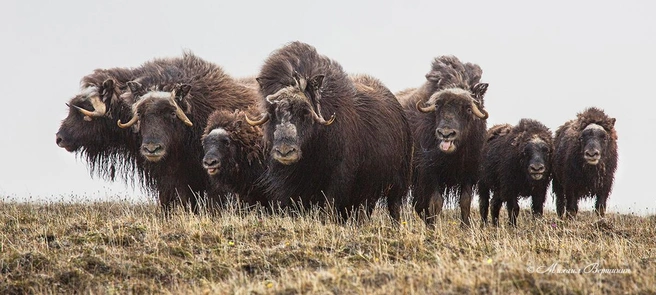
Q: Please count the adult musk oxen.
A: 4